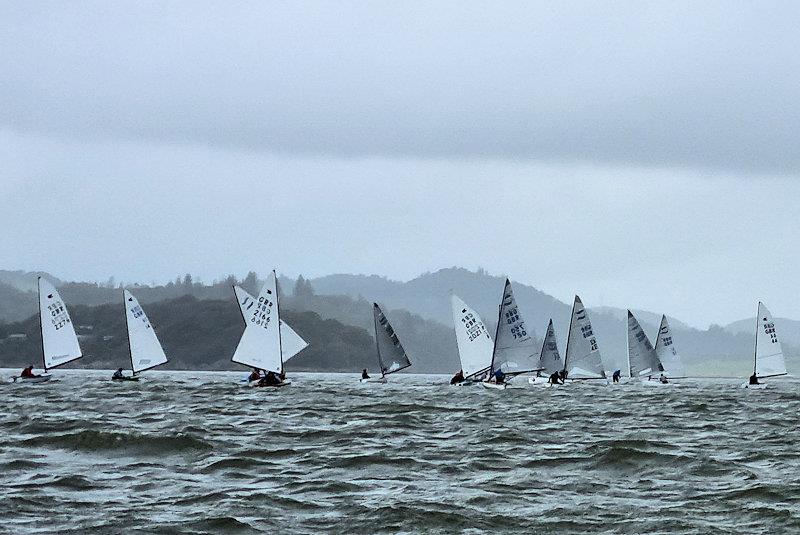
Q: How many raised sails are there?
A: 12